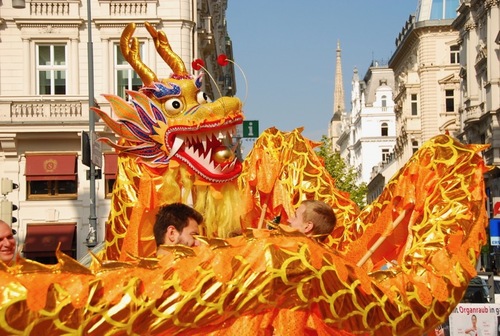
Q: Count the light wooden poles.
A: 2